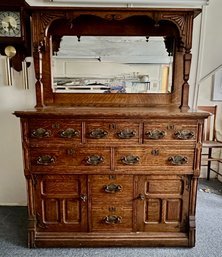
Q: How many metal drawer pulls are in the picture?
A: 12